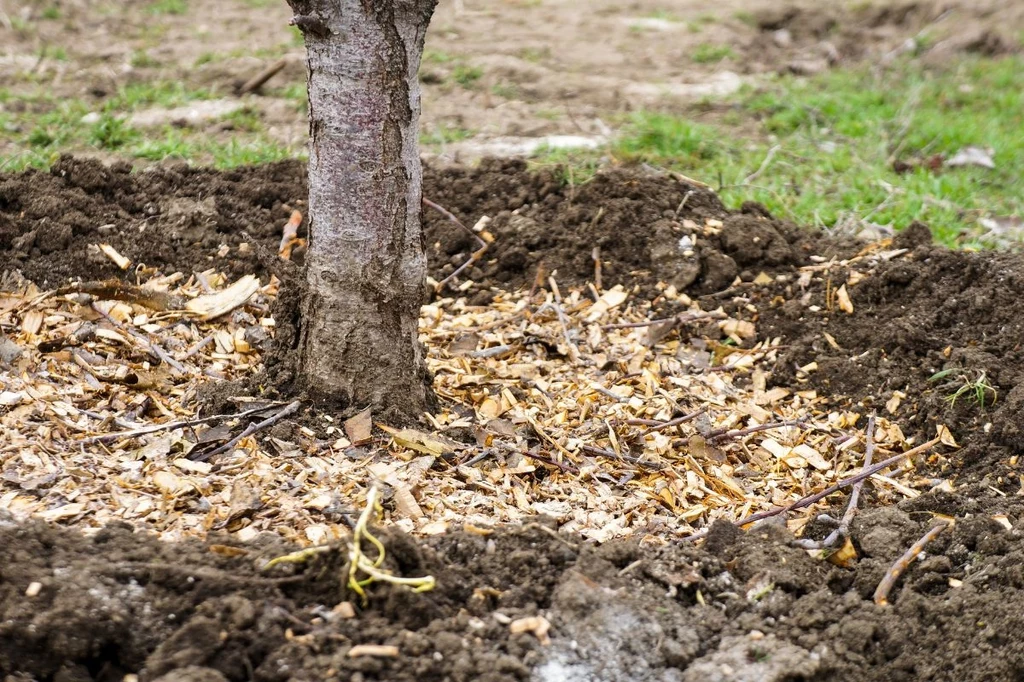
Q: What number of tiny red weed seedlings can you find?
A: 0